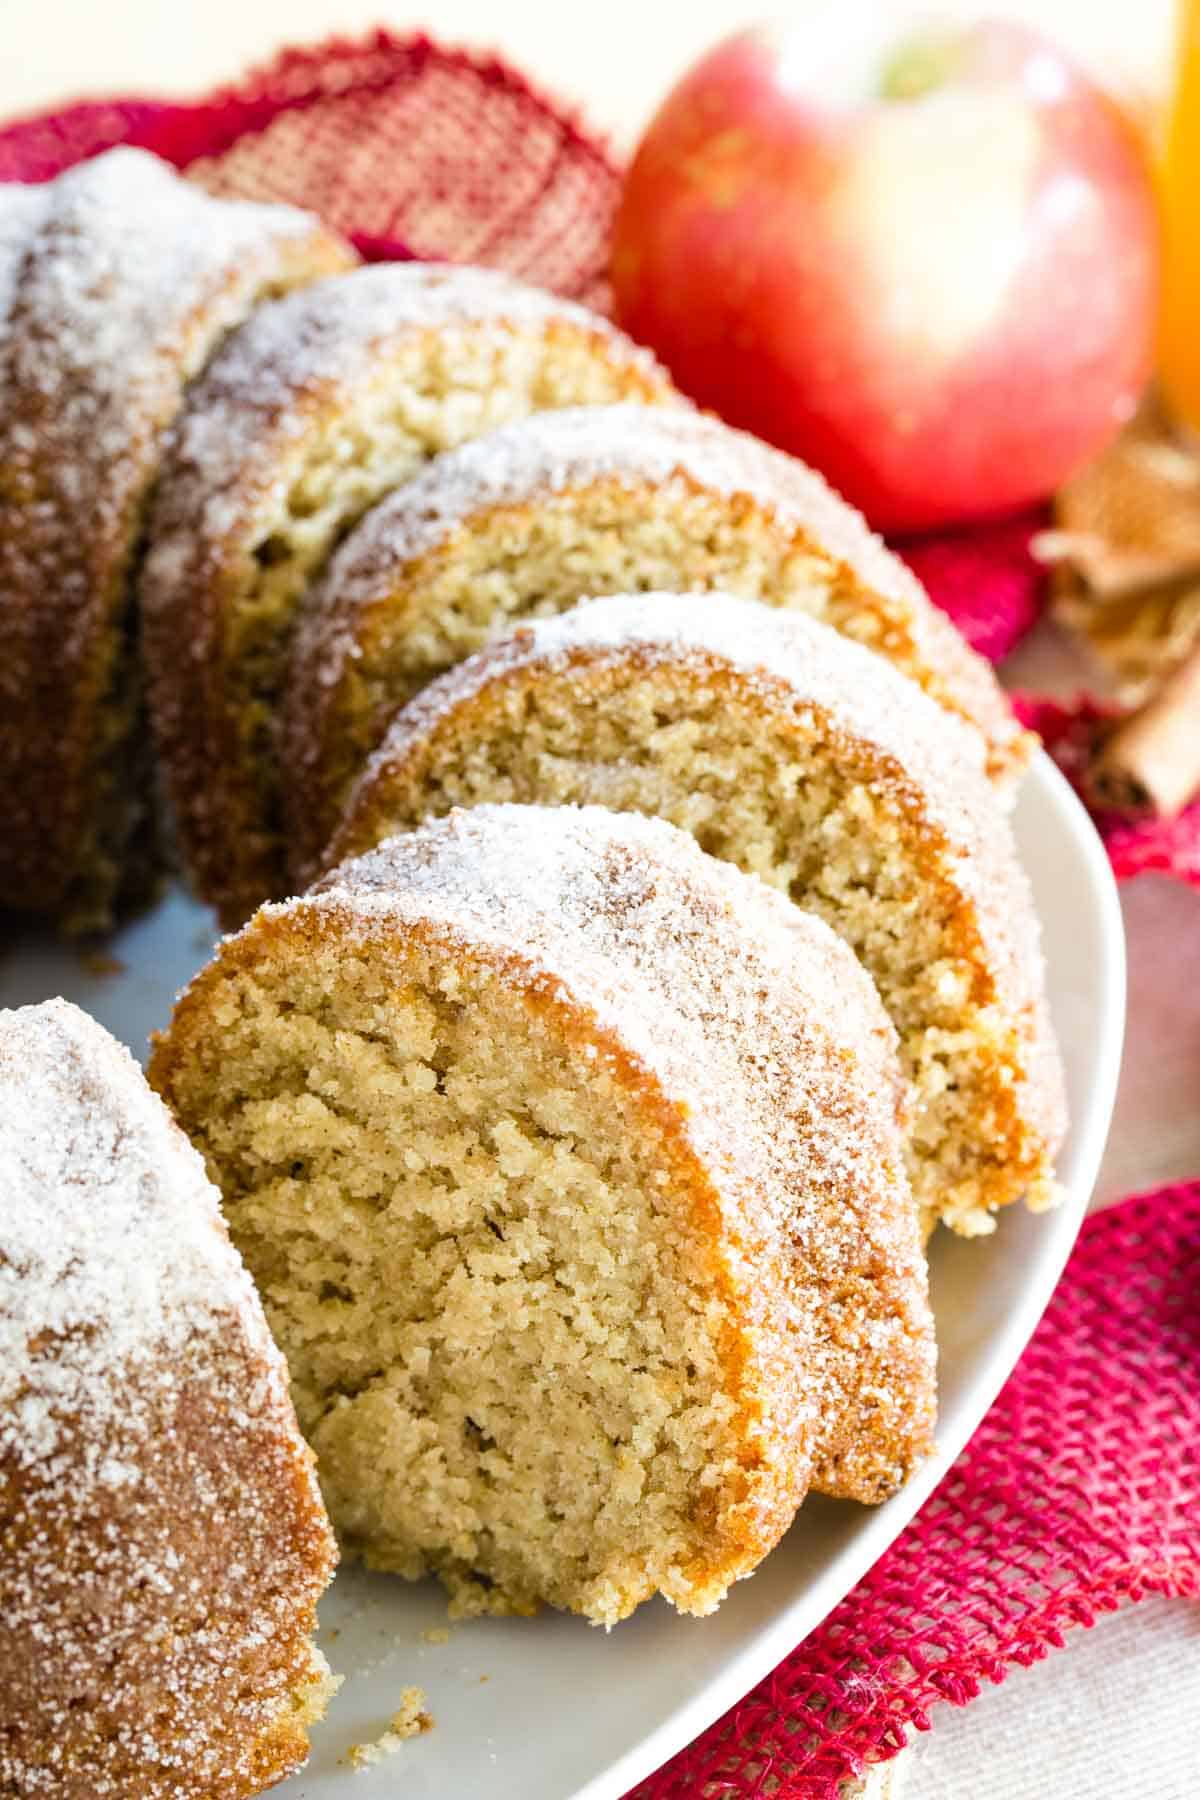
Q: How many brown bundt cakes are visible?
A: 1